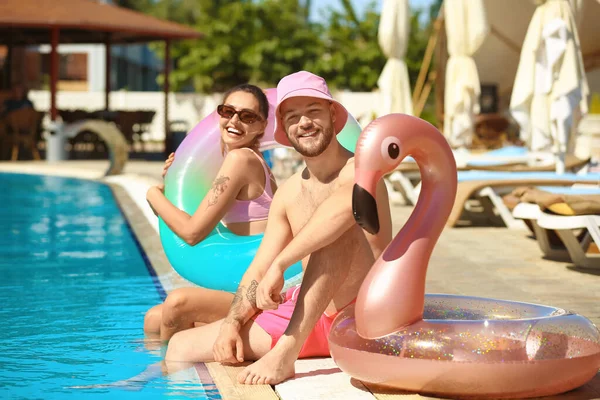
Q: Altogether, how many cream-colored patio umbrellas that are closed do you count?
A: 3